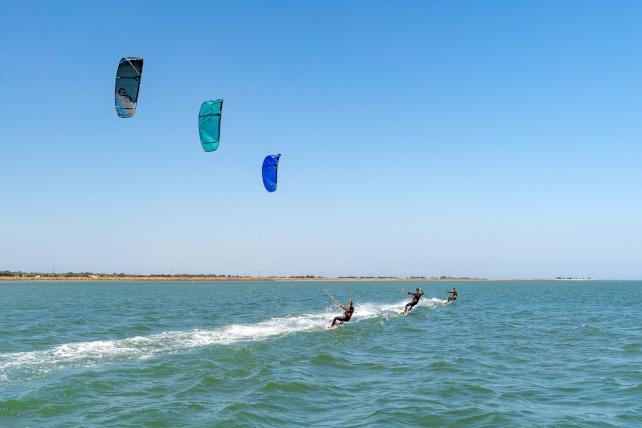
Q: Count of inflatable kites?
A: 3